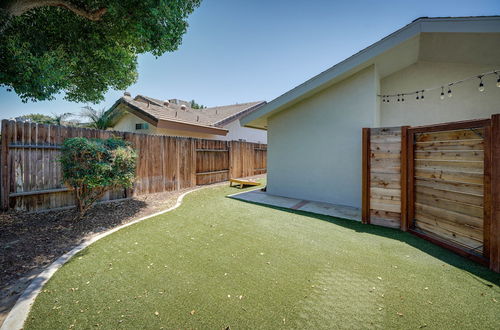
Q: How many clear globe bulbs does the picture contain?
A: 10